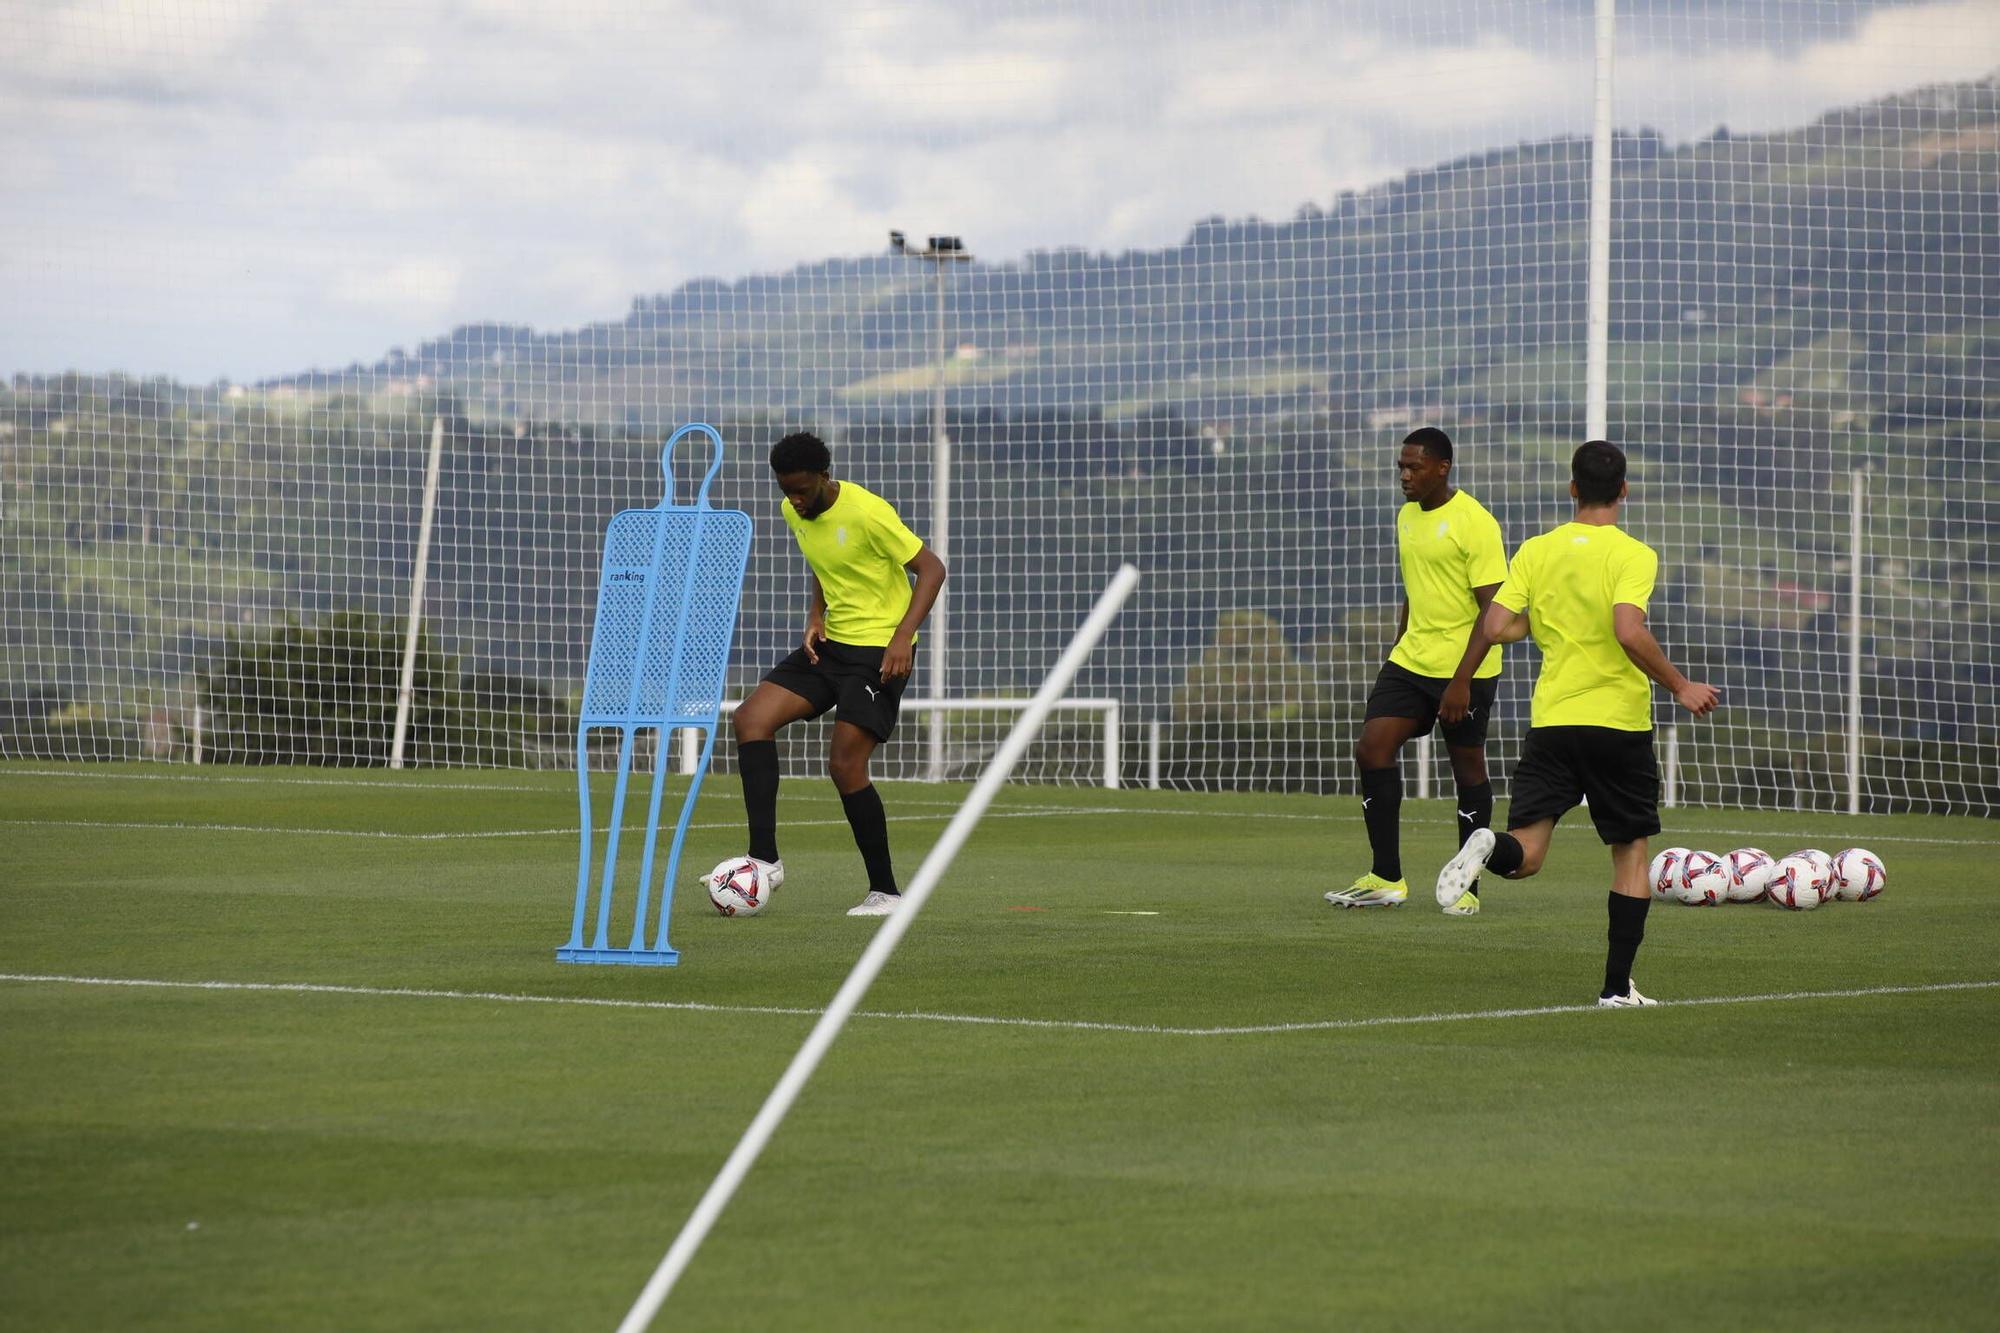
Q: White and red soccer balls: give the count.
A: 7